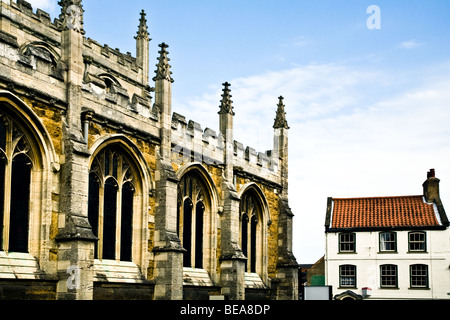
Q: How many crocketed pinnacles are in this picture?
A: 5